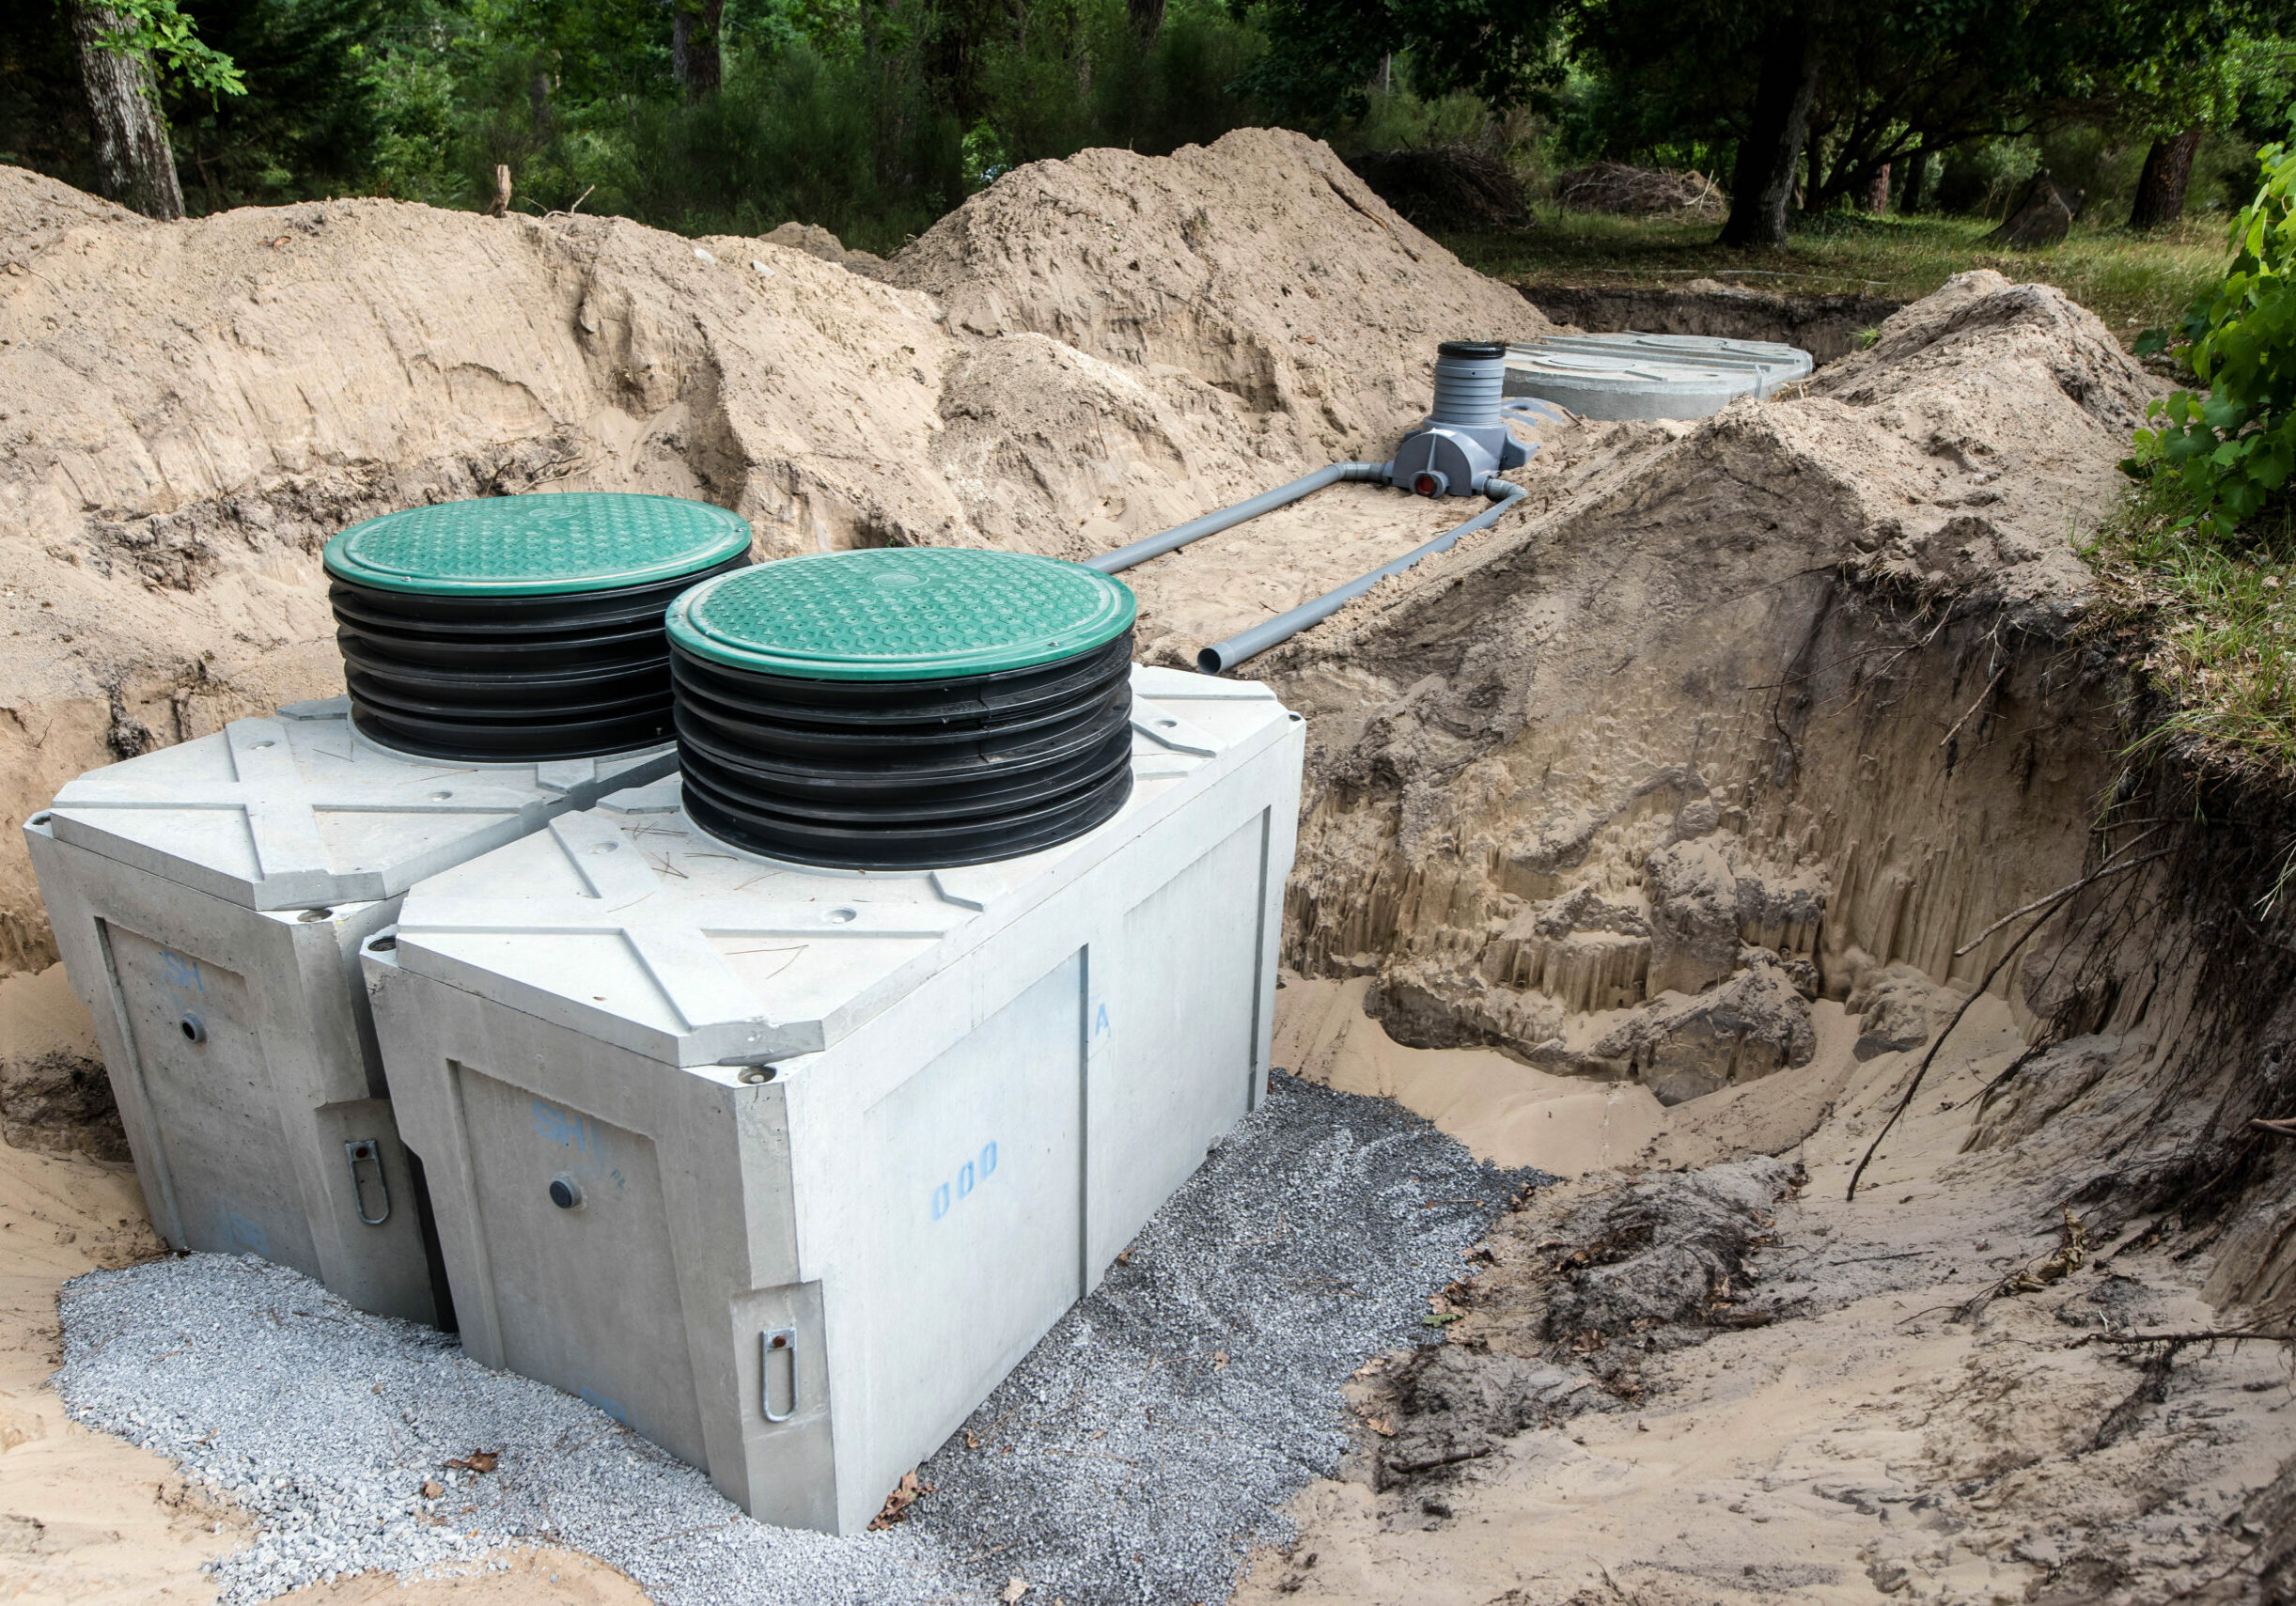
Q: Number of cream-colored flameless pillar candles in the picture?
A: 0